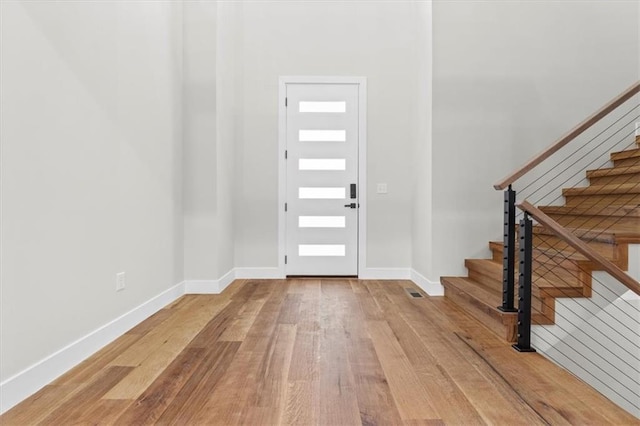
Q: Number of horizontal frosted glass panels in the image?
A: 6